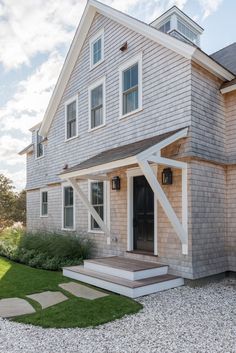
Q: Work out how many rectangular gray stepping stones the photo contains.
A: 3